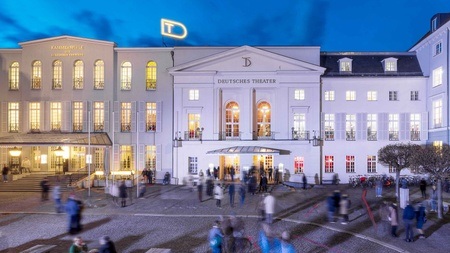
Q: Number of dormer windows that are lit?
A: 2